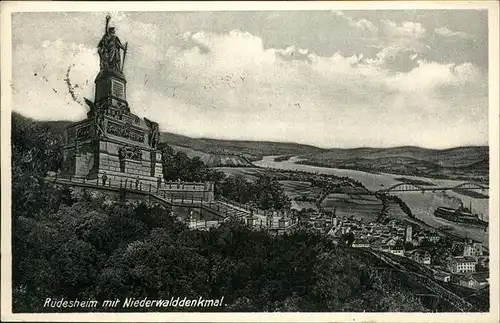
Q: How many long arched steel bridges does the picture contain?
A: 1